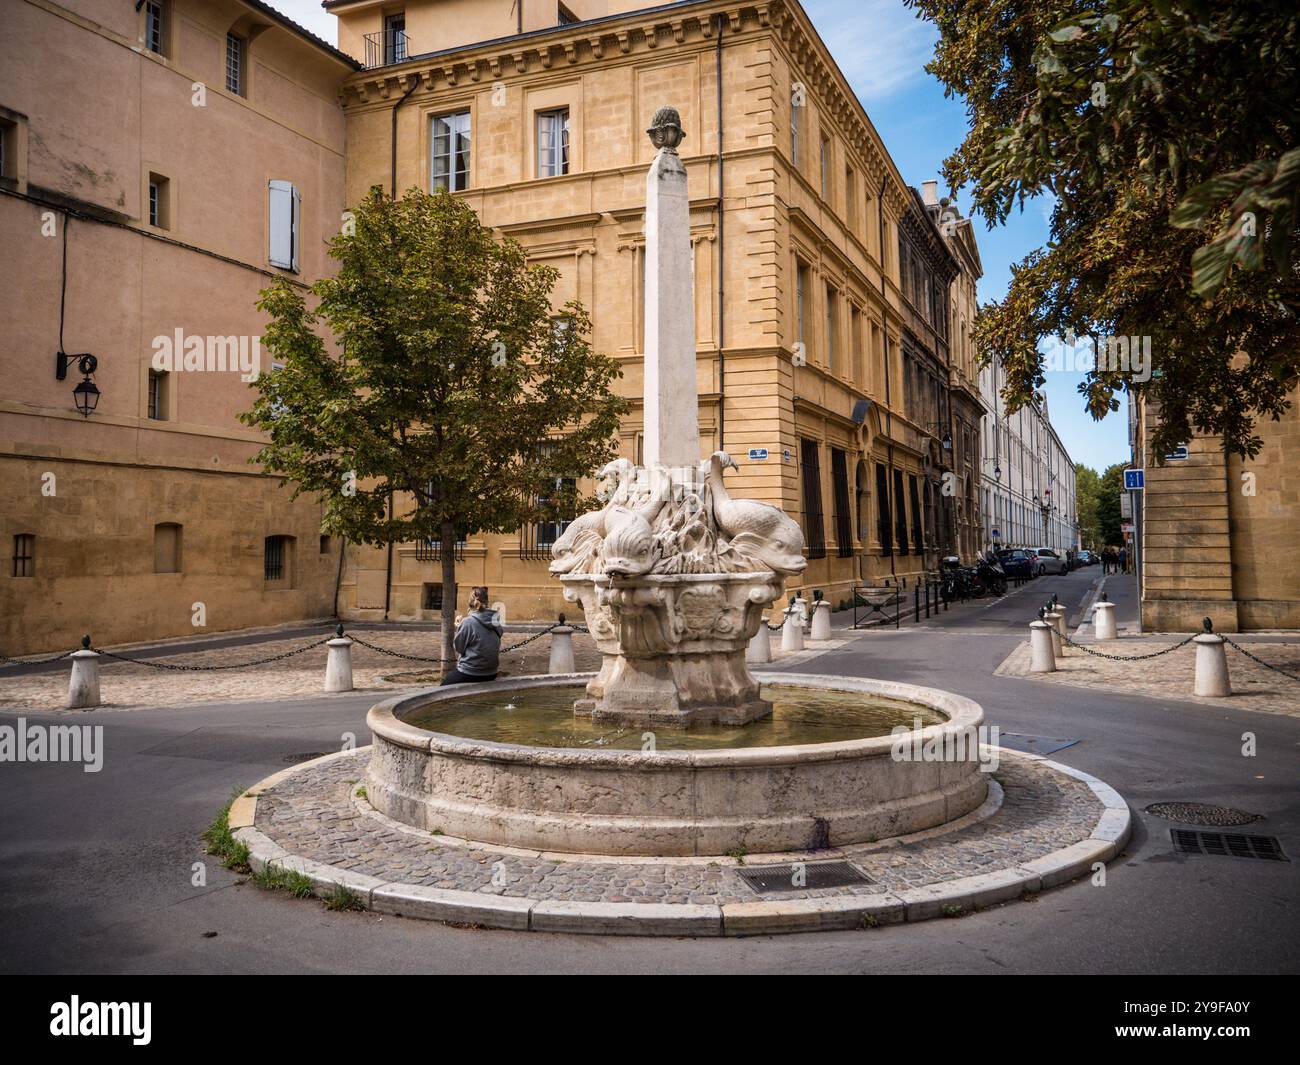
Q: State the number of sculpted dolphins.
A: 3